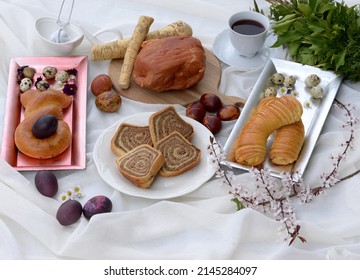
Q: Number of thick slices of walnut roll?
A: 4